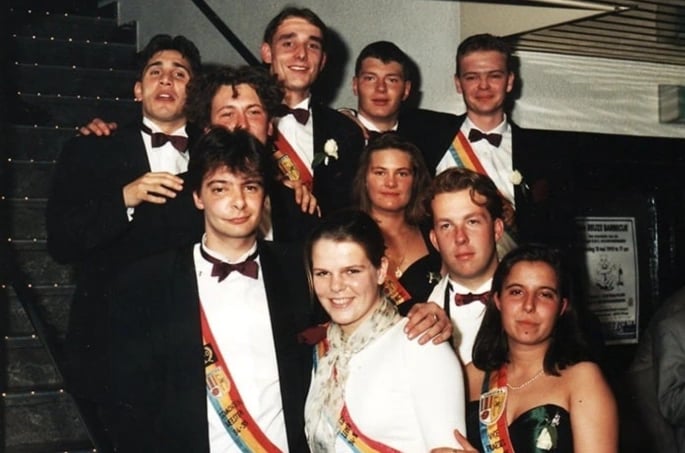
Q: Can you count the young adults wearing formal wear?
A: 10